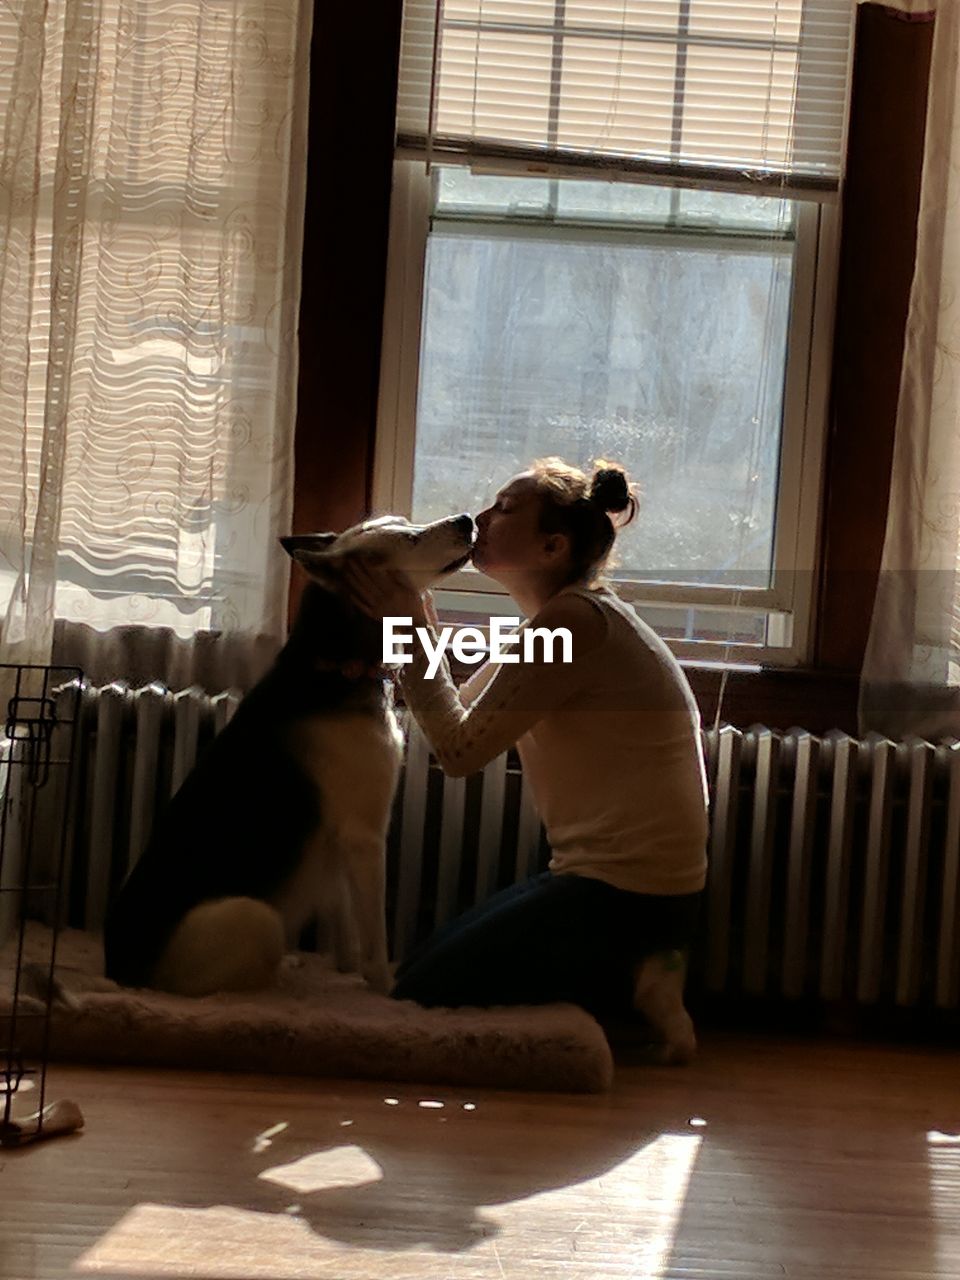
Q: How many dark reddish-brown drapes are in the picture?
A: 0